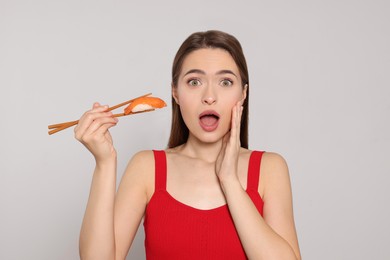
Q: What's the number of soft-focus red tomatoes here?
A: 0